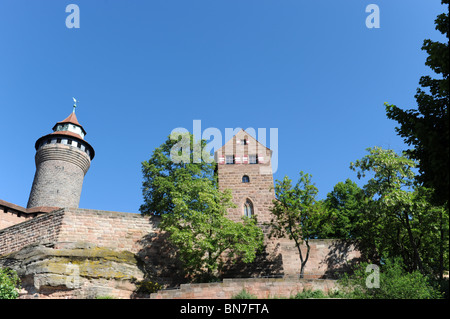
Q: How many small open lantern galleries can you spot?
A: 1